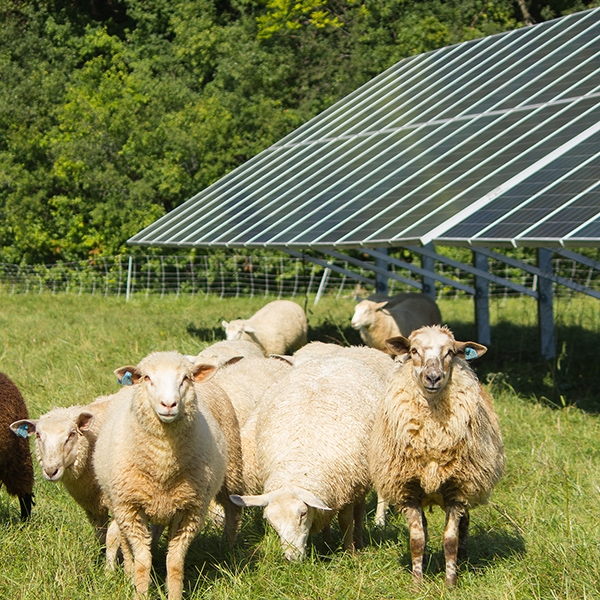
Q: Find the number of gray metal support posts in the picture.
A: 4